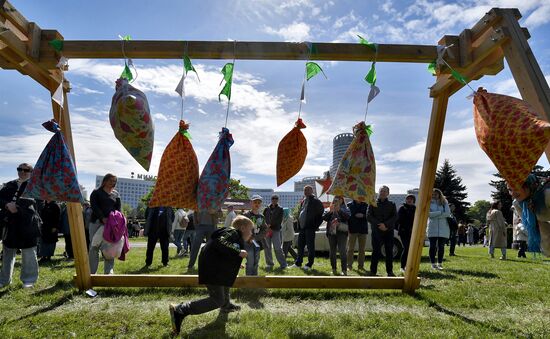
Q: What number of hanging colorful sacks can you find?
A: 7